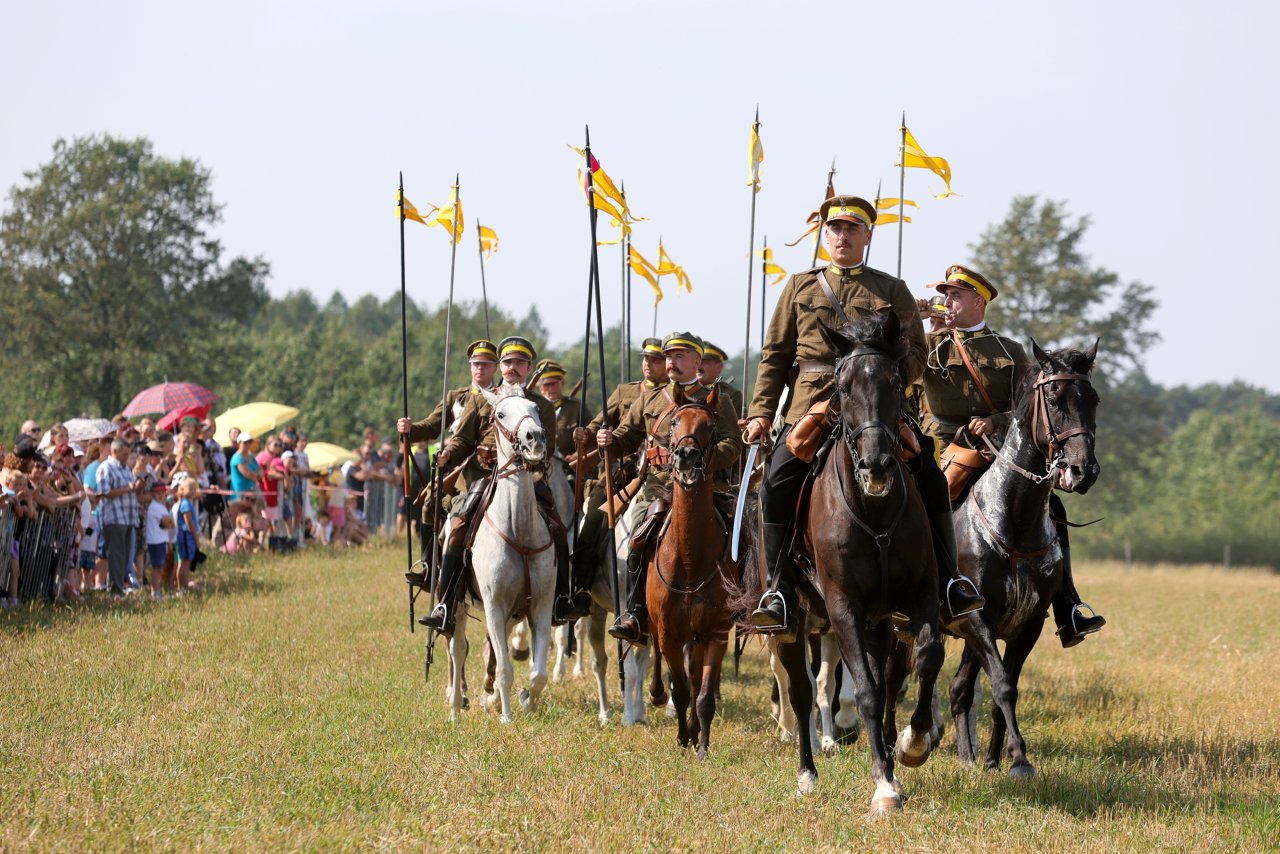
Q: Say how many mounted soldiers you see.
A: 9